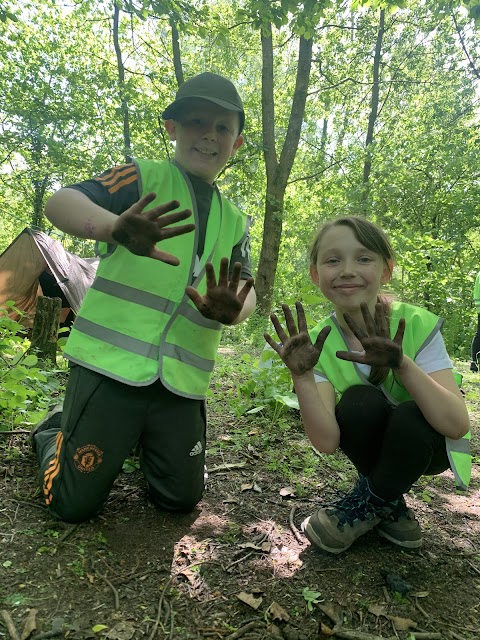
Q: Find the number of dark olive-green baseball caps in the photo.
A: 1